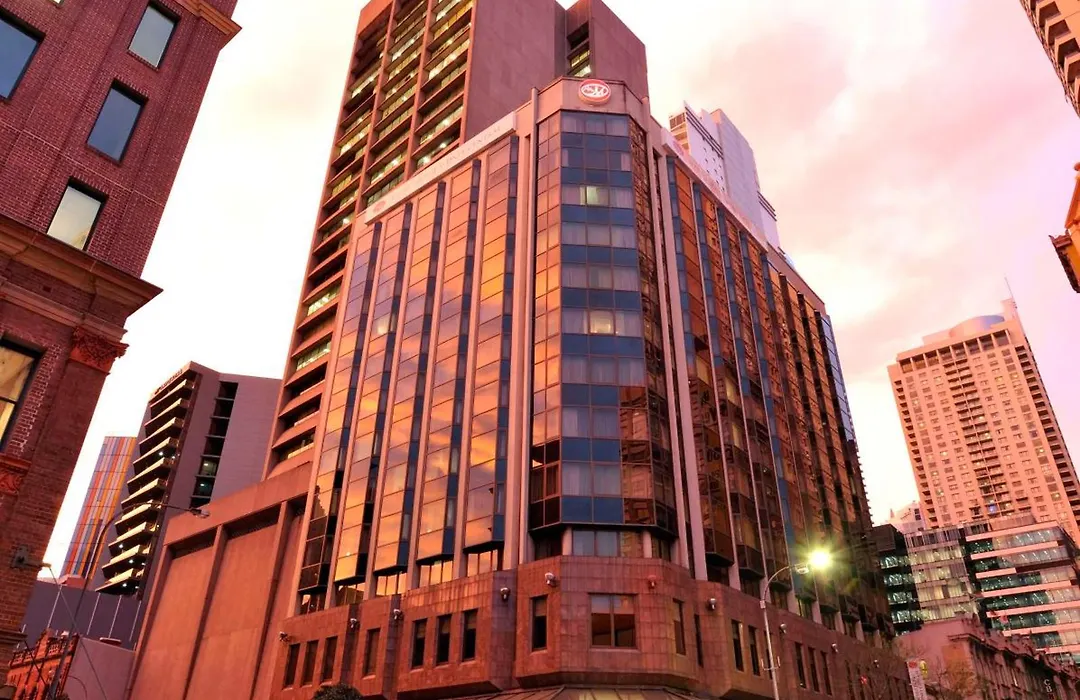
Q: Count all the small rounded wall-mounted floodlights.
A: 10